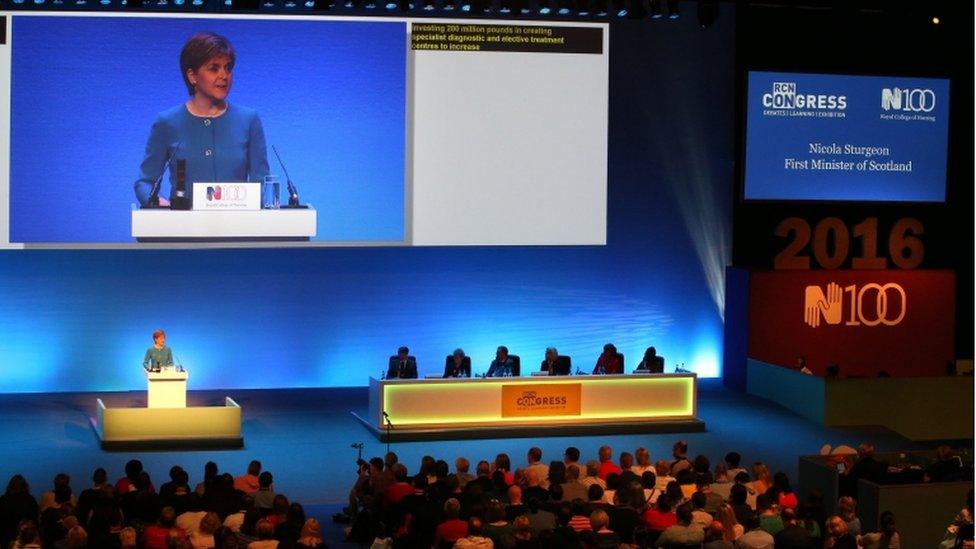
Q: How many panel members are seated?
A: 6